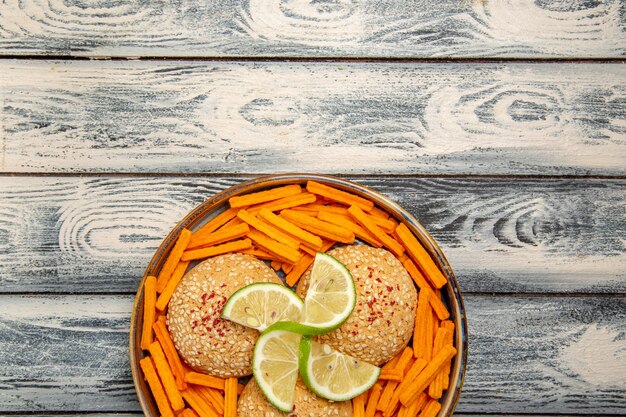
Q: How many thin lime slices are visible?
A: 4